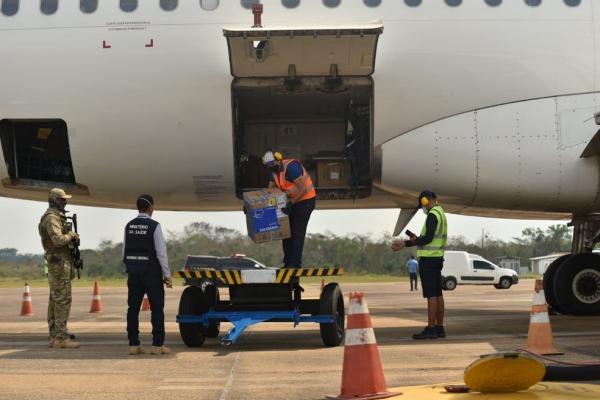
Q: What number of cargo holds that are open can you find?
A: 2